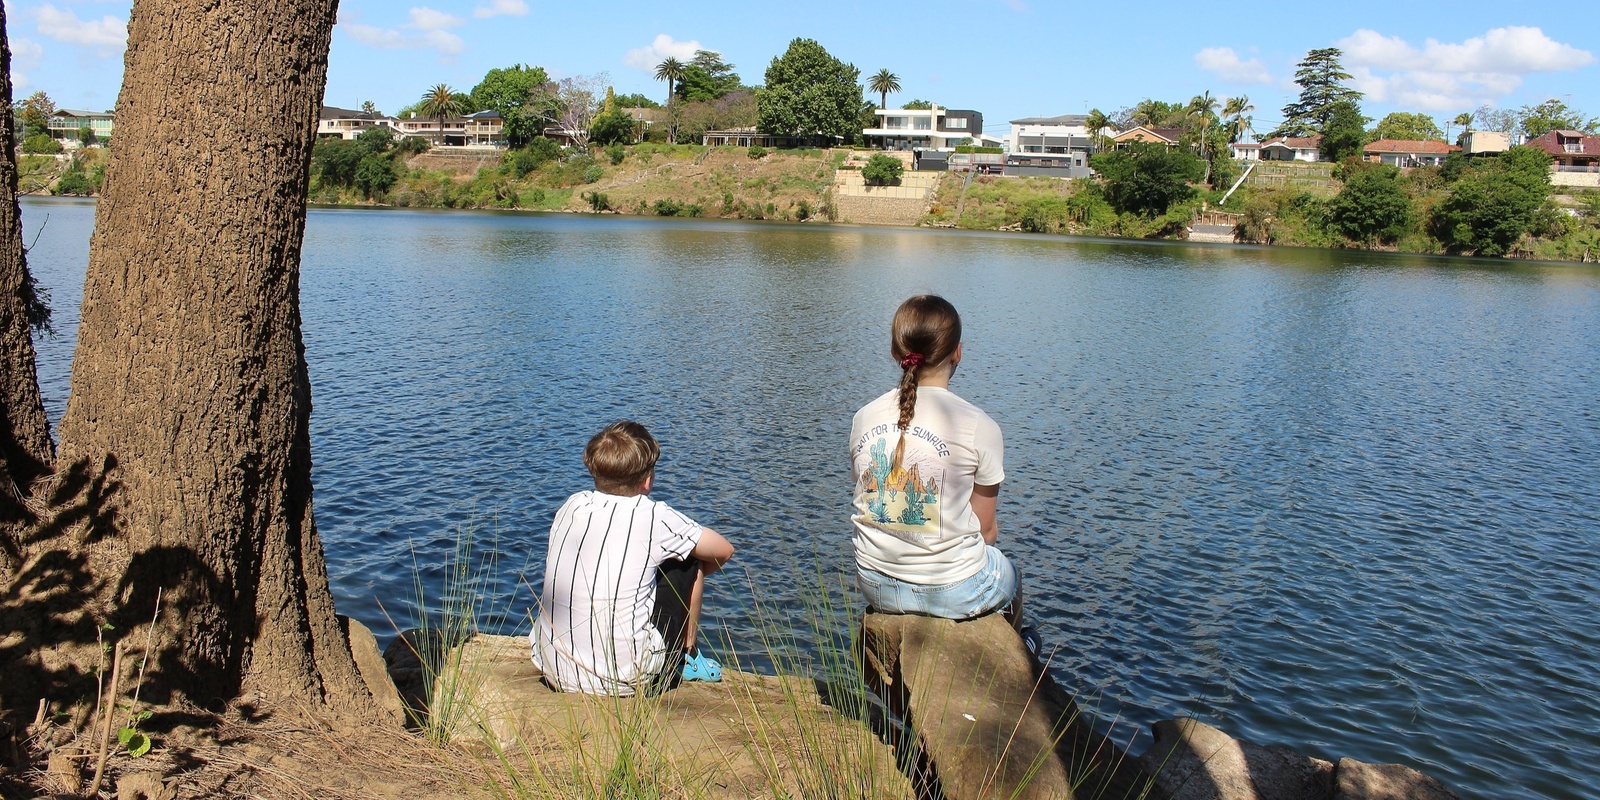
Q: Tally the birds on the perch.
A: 0